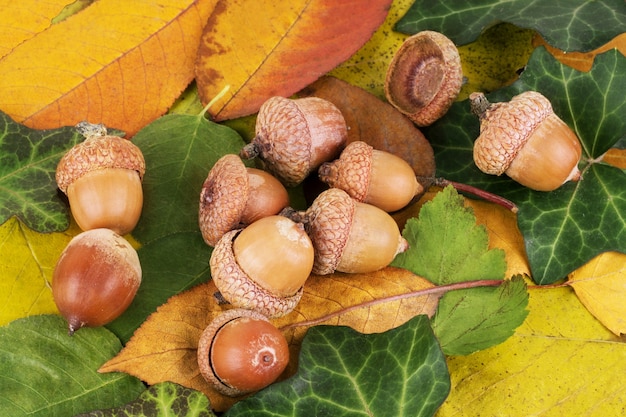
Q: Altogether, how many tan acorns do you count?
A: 5